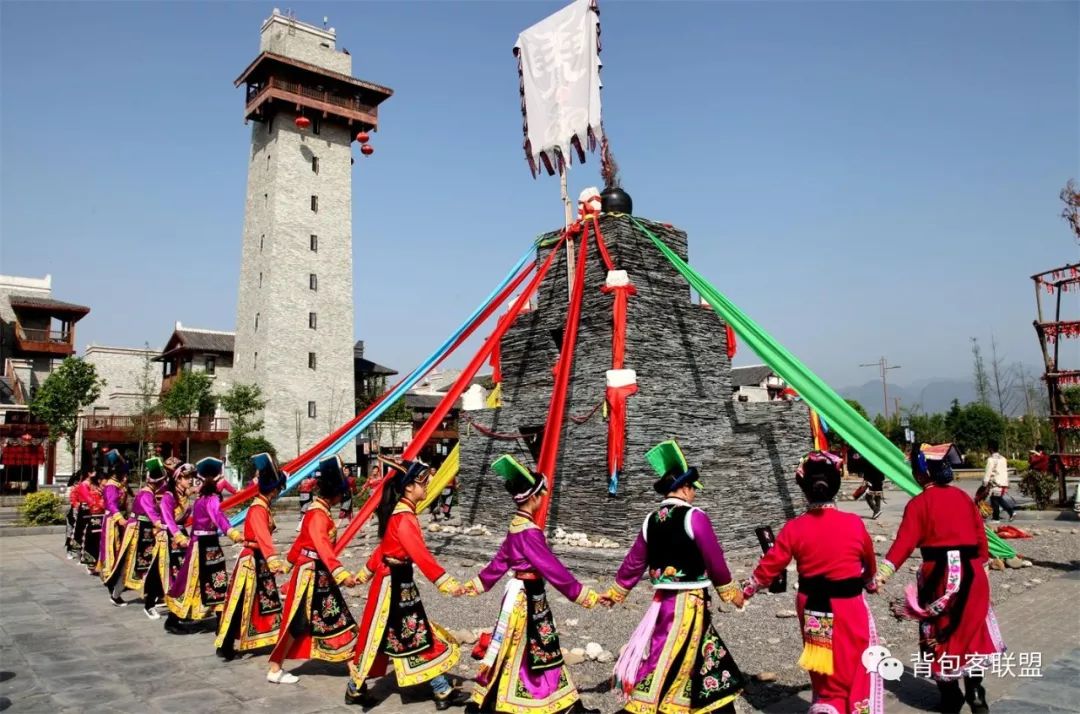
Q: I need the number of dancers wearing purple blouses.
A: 6